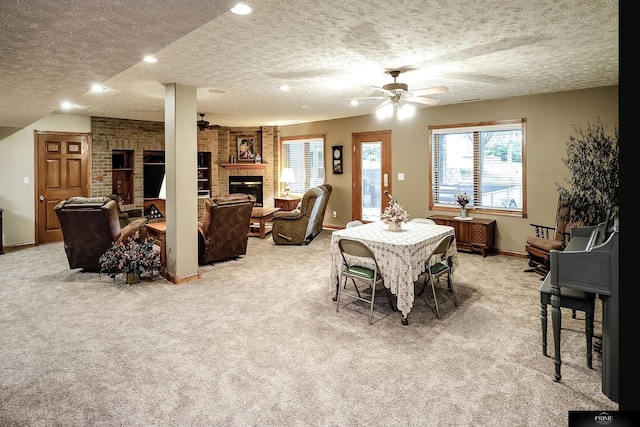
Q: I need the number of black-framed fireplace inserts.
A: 1